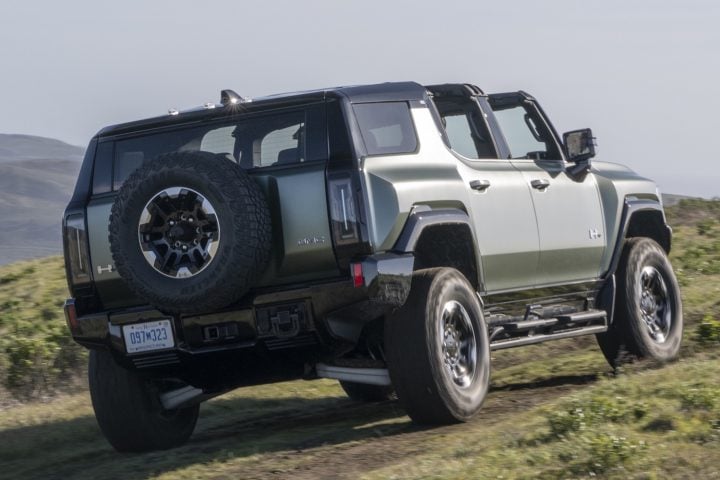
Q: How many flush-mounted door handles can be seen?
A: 2